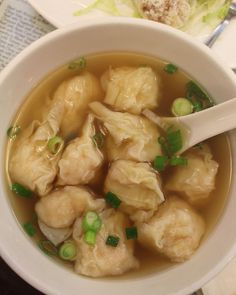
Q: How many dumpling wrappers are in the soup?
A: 10